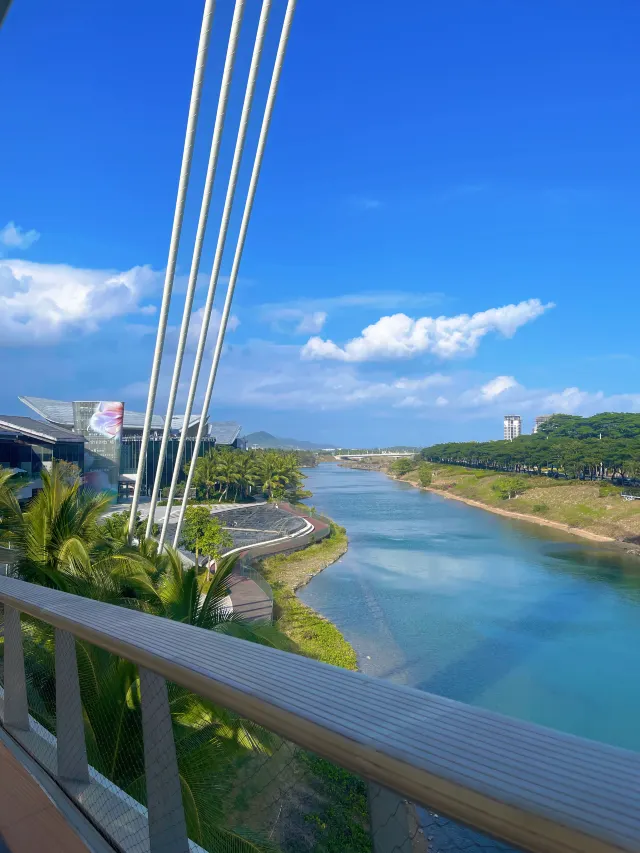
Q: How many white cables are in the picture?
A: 4